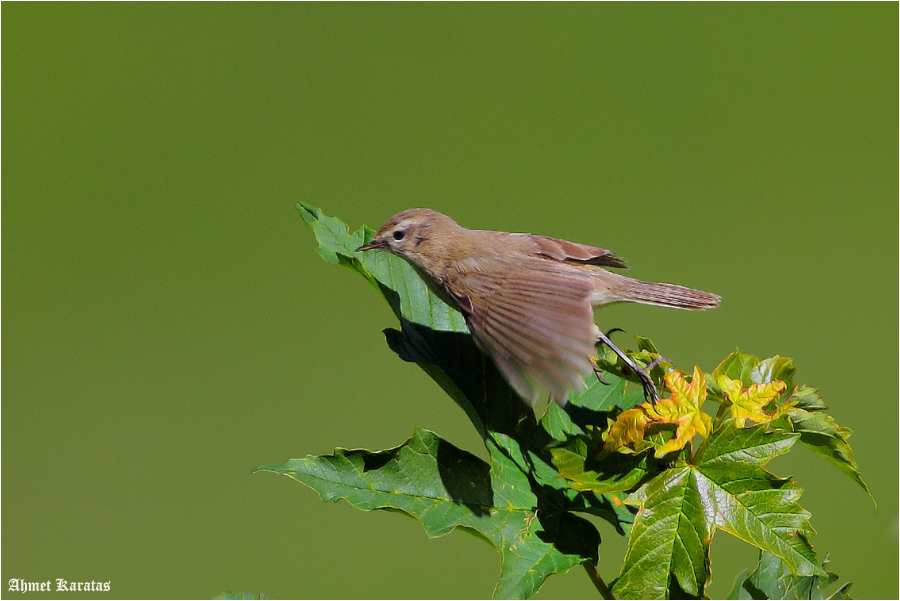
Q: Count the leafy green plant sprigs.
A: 1